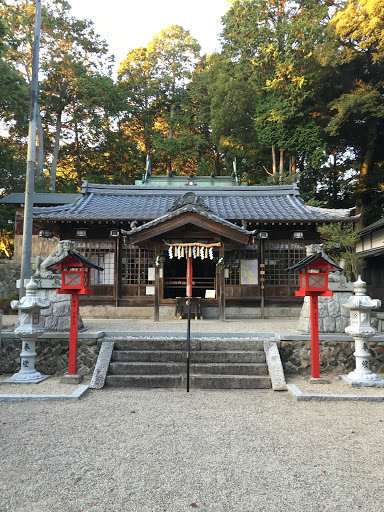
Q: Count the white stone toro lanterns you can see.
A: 2